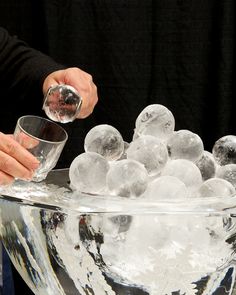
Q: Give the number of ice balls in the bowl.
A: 13